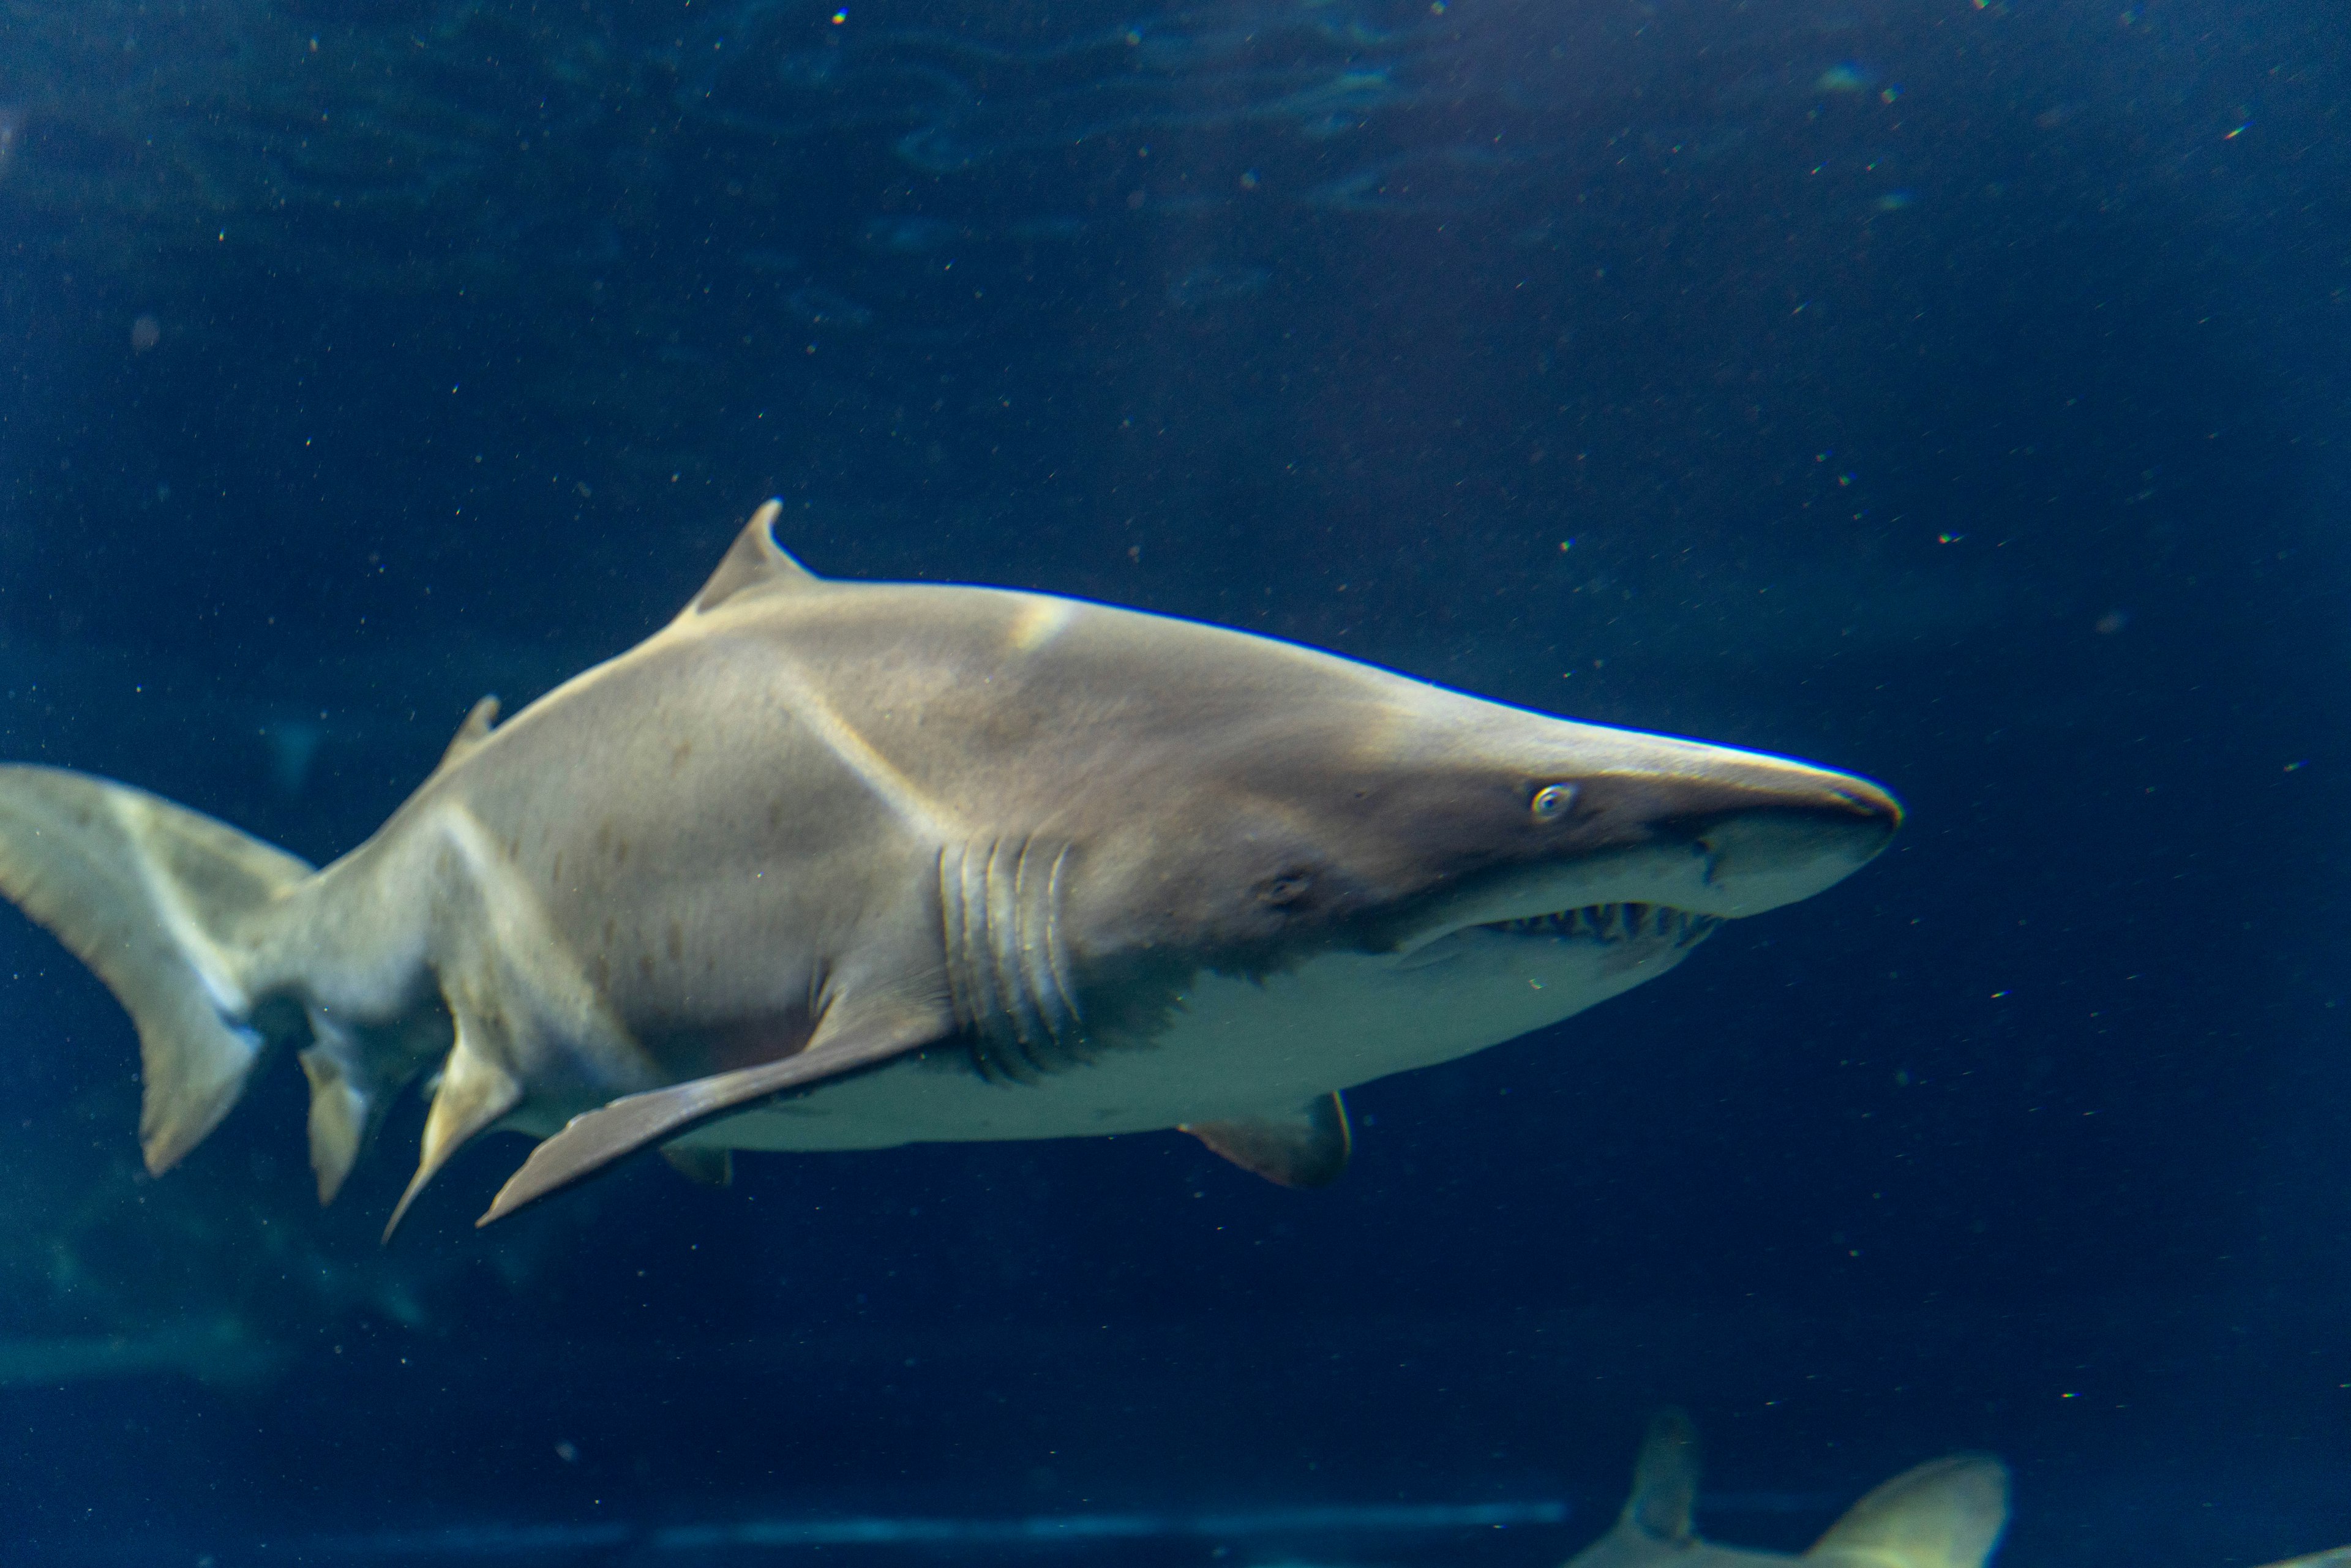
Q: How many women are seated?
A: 0